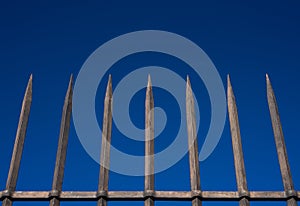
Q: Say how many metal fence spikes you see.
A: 7